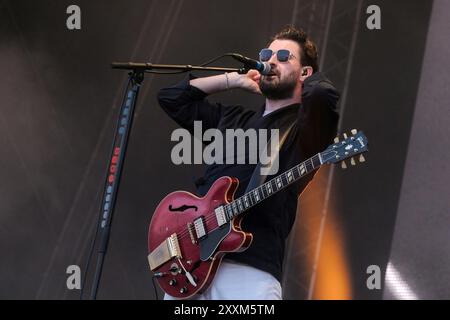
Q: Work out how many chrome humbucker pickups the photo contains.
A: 2